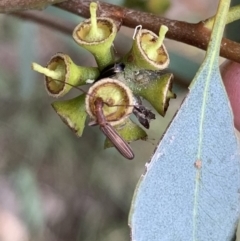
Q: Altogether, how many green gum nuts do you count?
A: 7